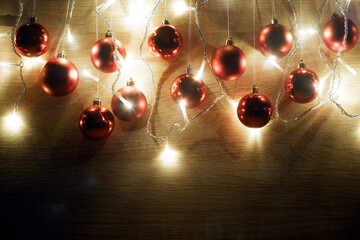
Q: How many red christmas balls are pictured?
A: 12